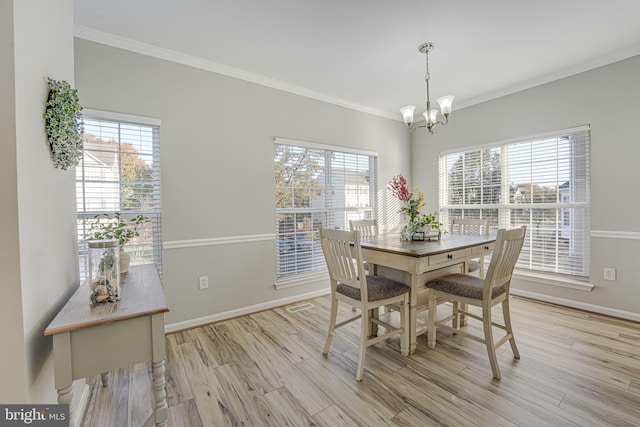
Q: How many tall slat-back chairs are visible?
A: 4